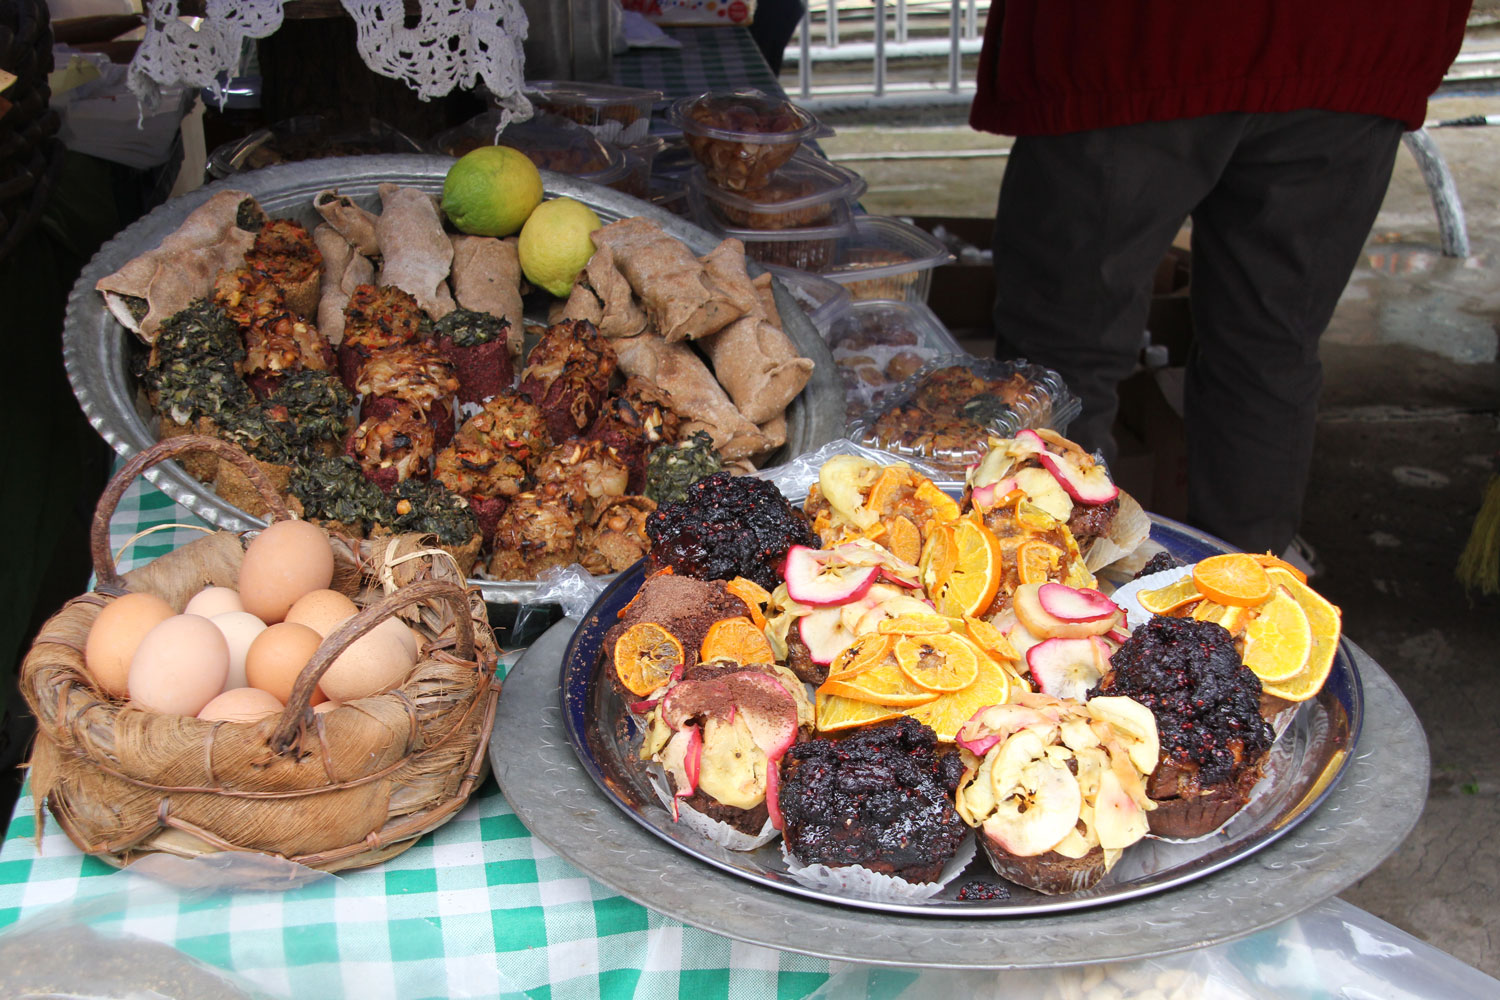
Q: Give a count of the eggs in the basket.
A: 11